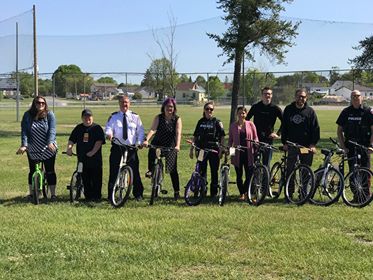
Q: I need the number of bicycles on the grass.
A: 10